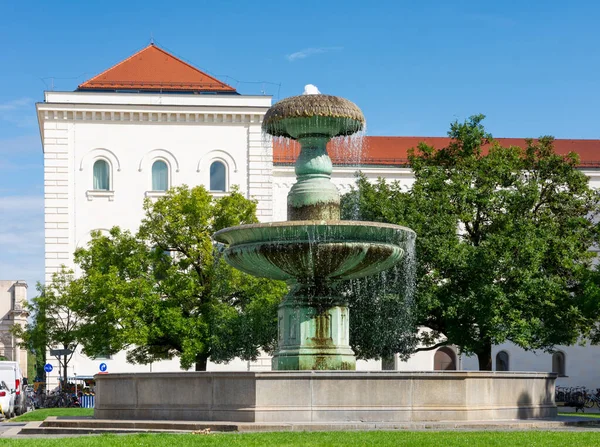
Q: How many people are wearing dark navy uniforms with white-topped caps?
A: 0